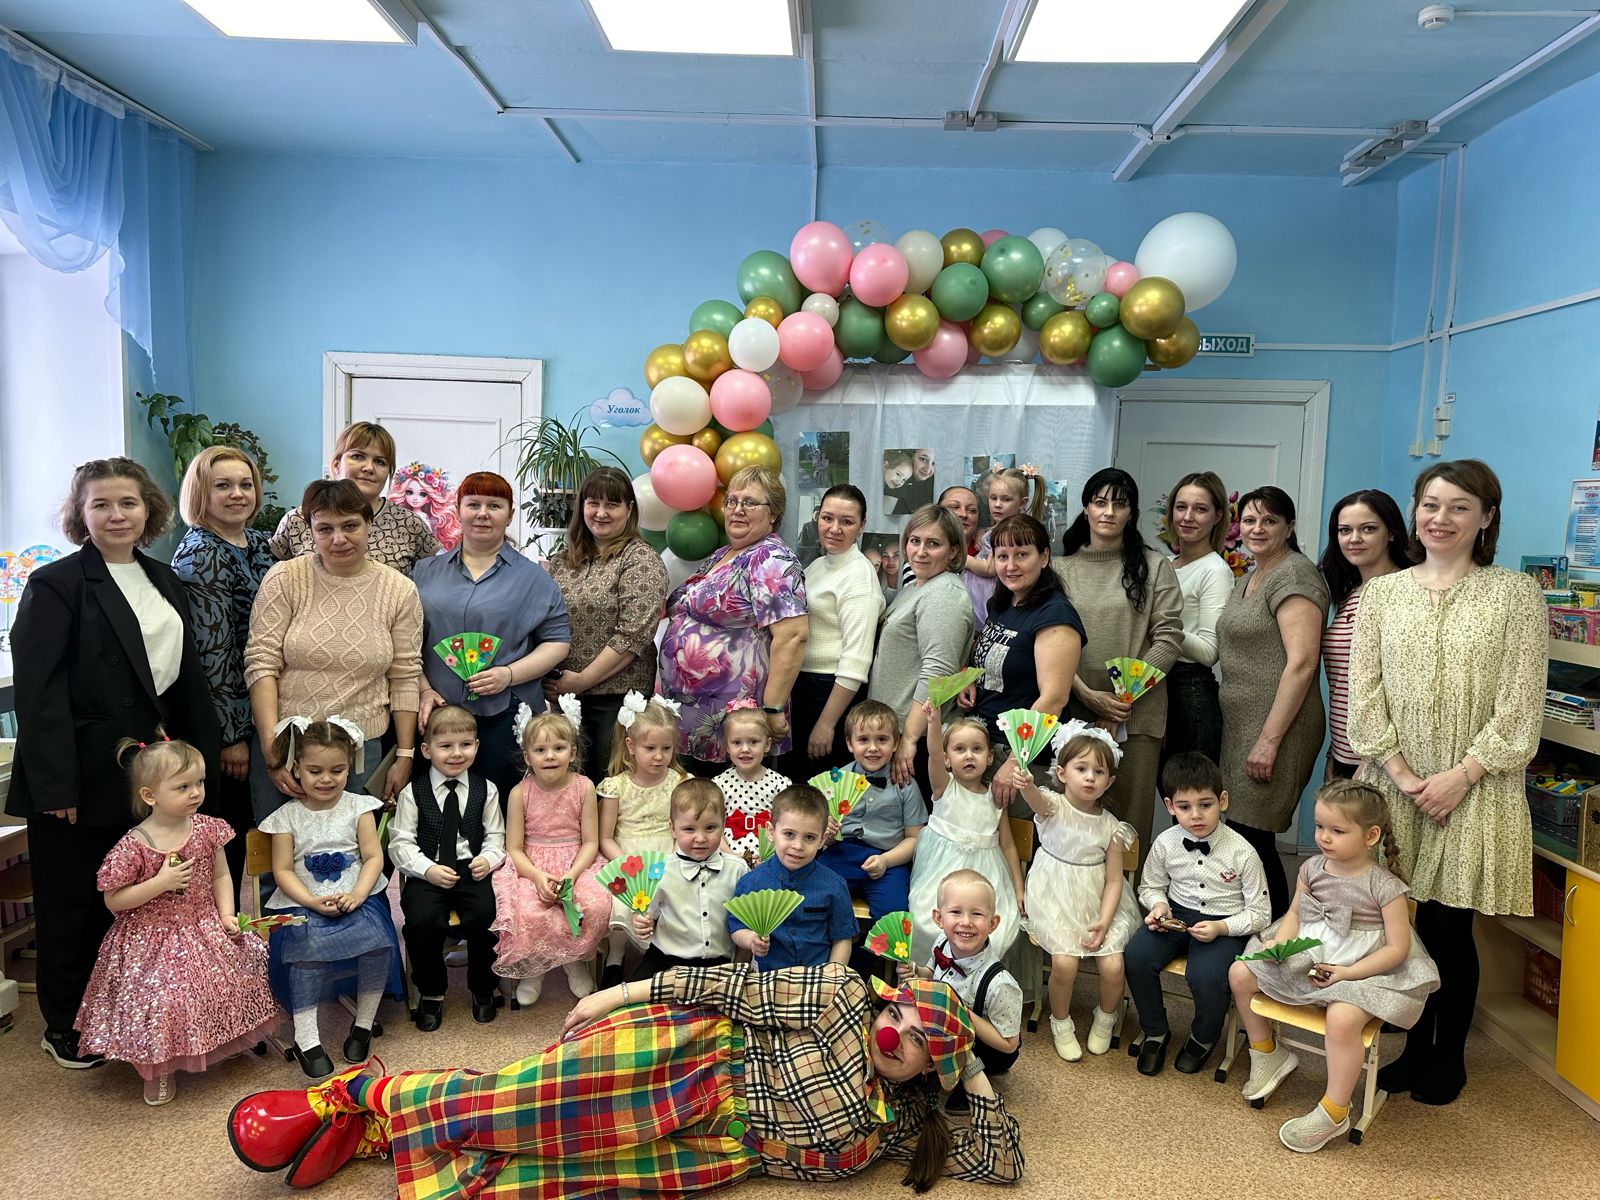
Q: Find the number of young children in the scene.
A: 15